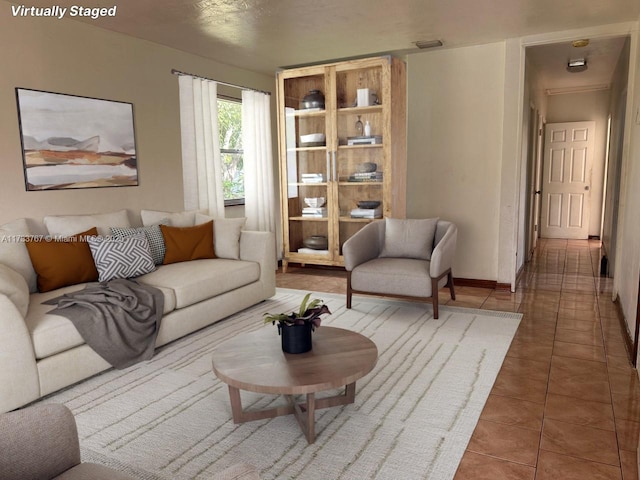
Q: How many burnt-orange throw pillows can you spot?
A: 2